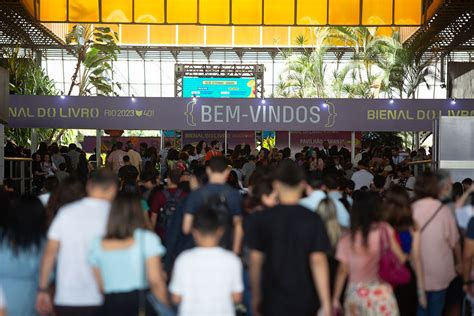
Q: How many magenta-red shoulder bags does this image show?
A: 1